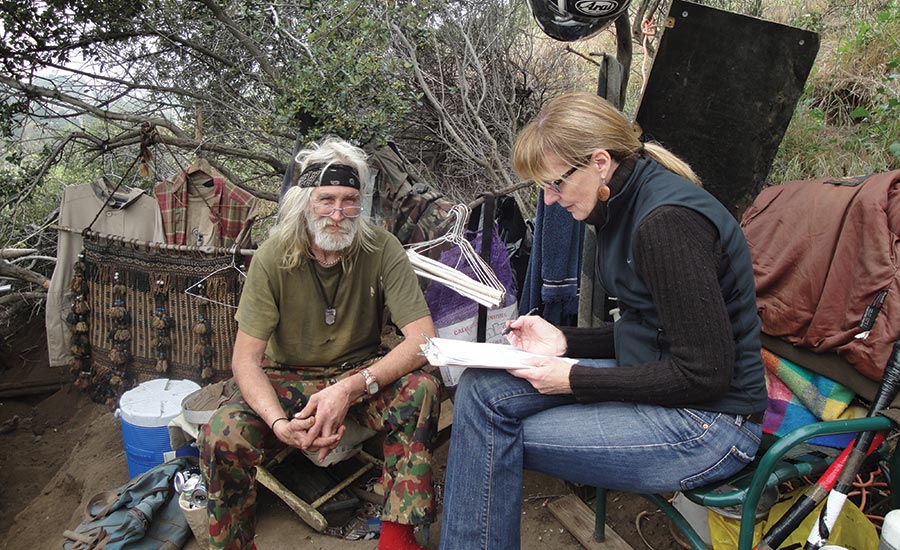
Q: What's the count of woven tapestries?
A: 1